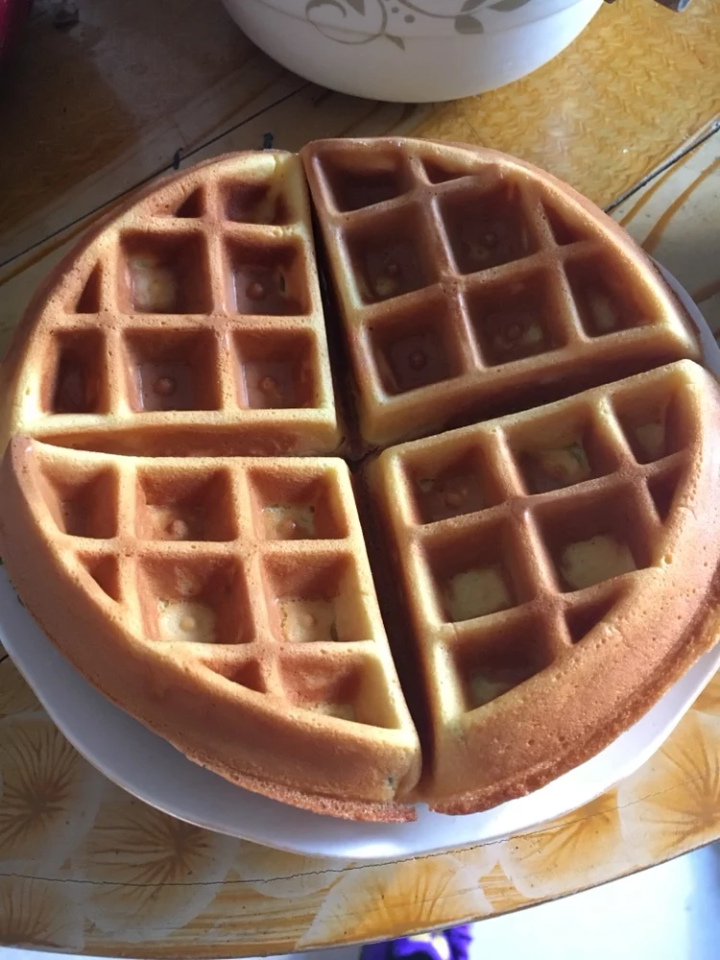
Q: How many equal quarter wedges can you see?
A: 4